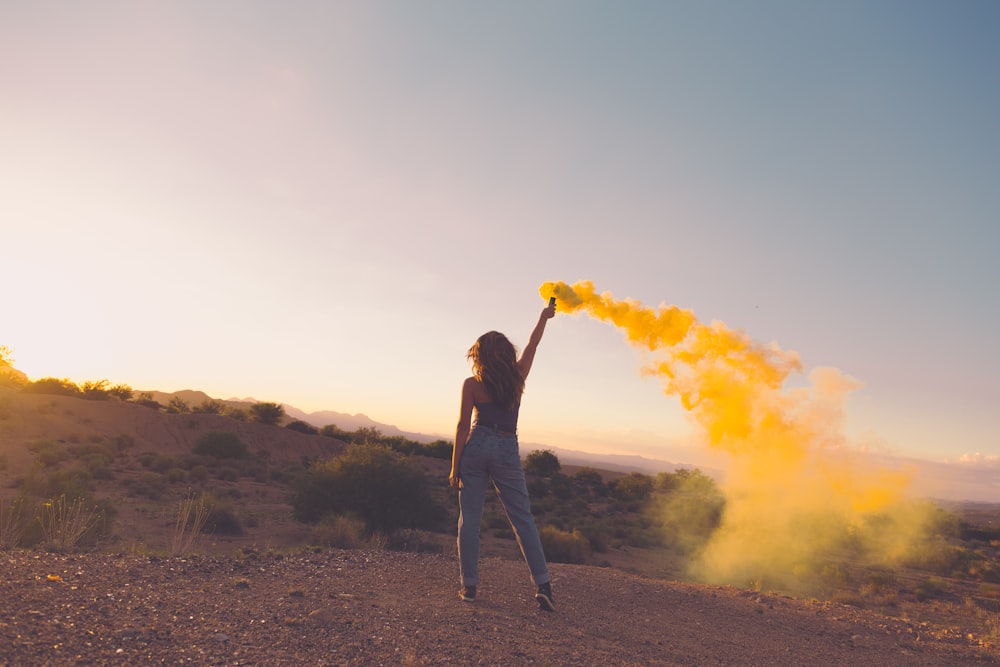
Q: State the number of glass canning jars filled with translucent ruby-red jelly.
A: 0